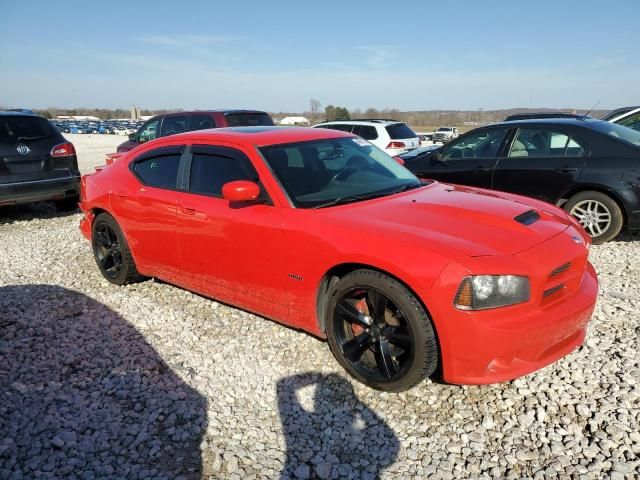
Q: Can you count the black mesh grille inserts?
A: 2